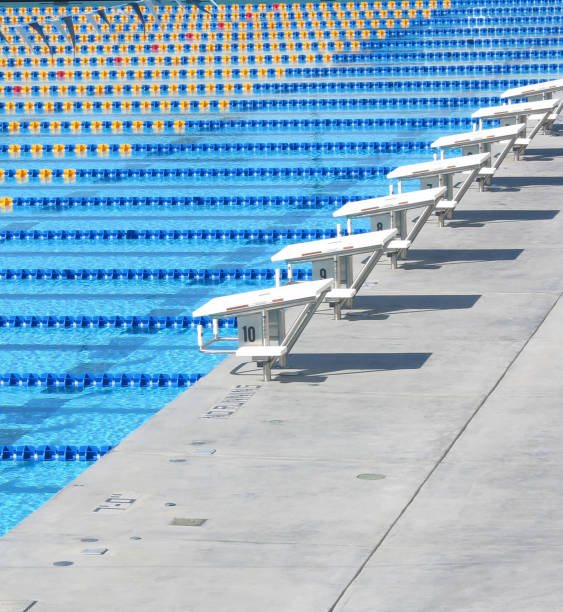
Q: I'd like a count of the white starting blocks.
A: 7